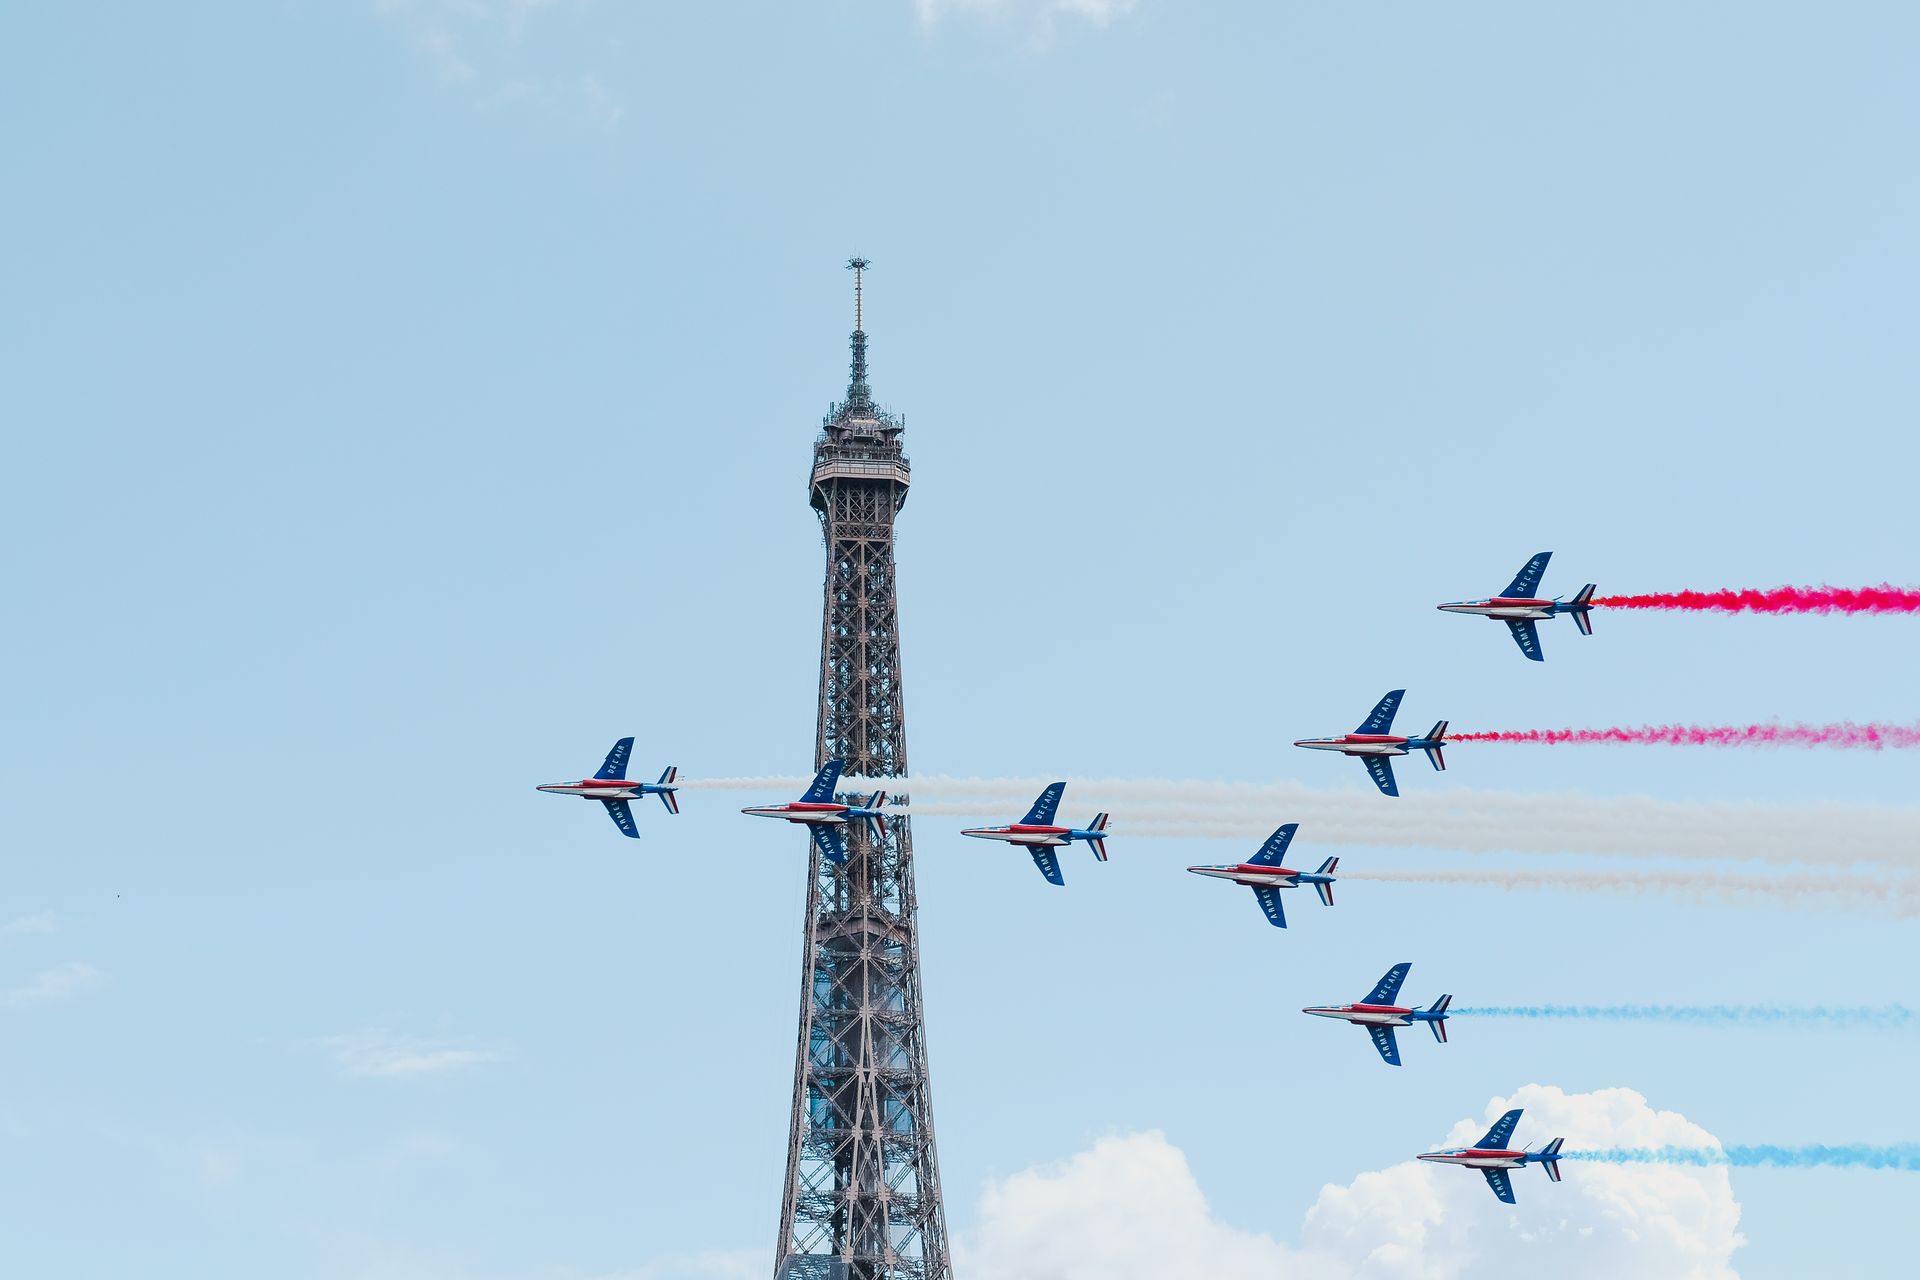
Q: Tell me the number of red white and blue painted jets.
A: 8